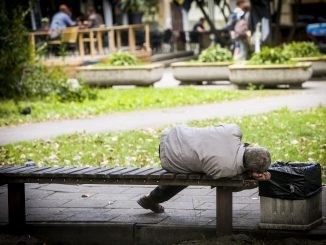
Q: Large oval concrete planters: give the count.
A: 4